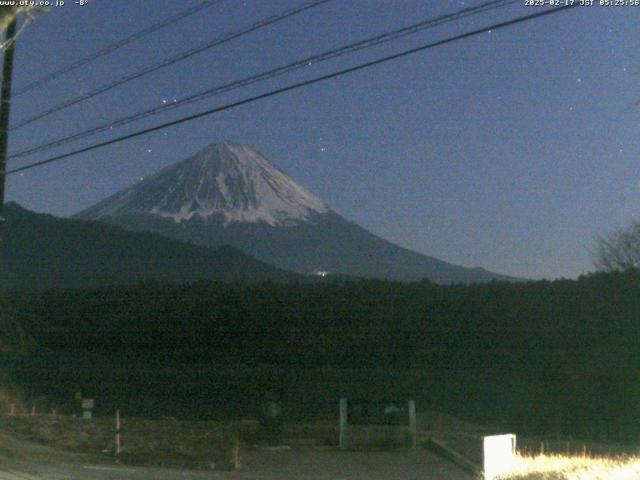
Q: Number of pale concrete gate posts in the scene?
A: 2